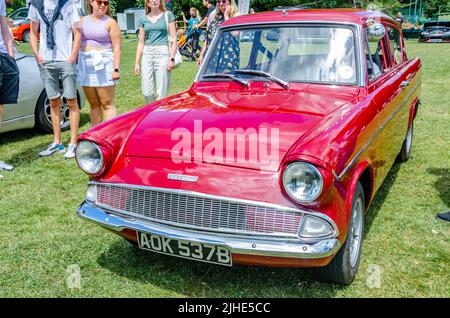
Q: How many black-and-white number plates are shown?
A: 1